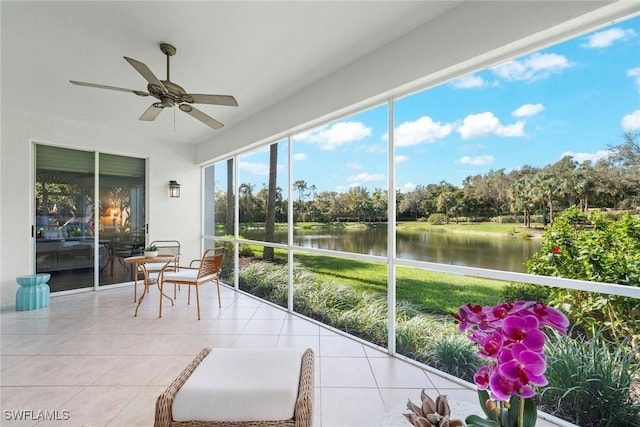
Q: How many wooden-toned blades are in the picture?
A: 5